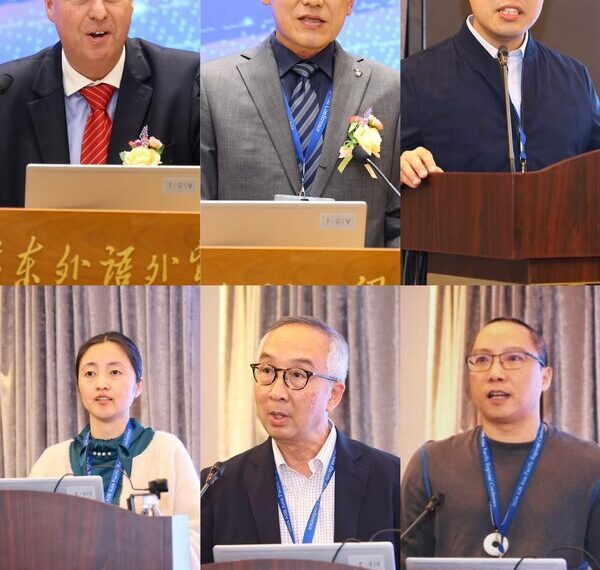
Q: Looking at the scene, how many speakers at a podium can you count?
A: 6